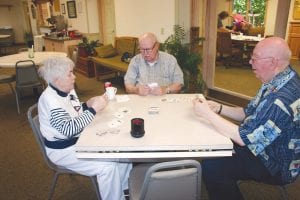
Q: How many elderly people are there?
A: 3